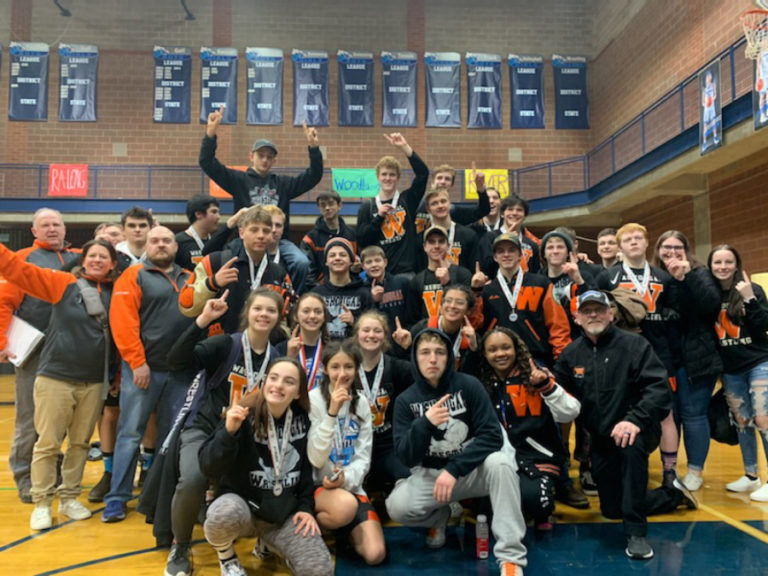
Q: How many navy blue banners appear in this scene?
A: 12